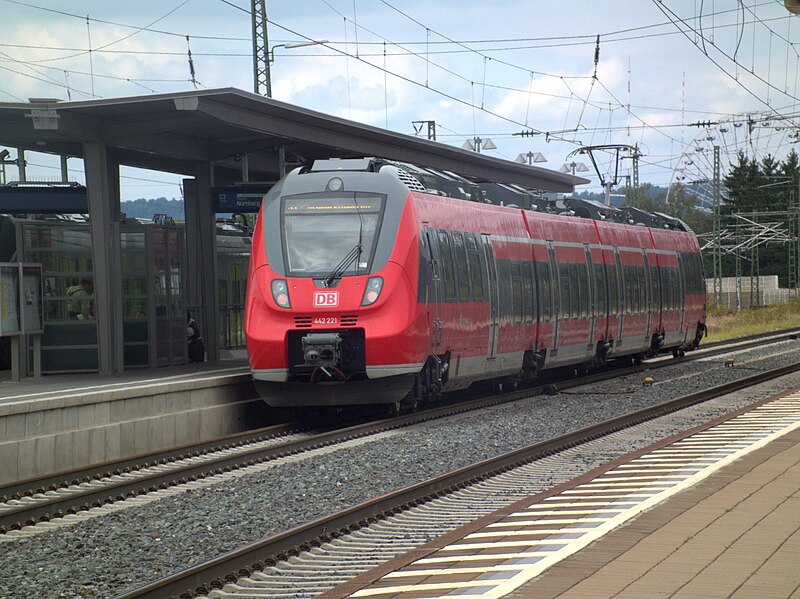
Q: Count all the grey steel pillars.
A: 2